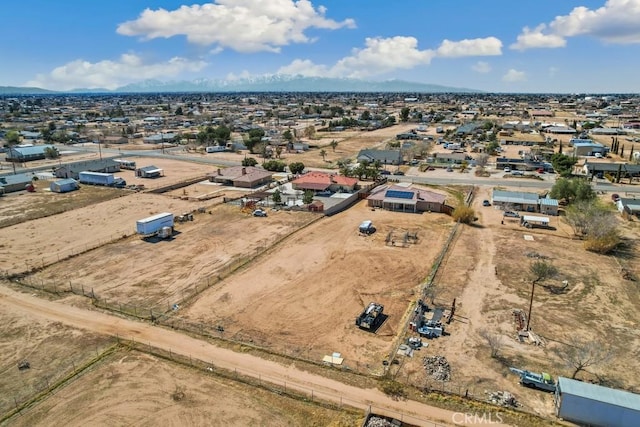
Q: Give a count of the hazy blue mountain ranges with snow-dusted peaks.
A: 1